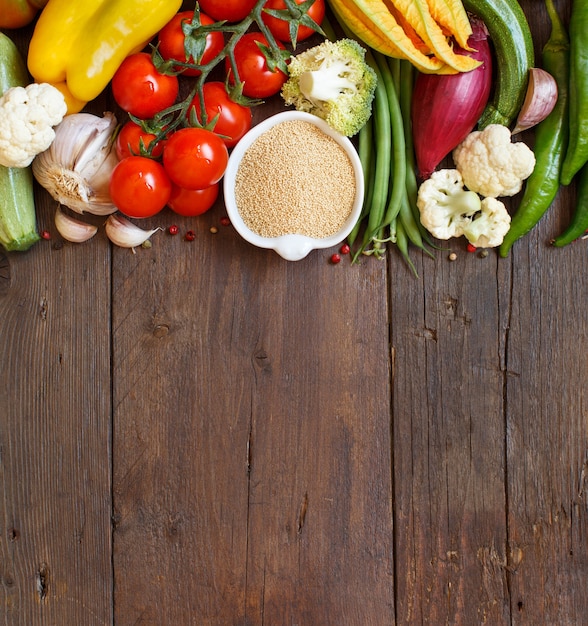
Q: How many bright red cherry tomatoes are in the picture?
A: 10